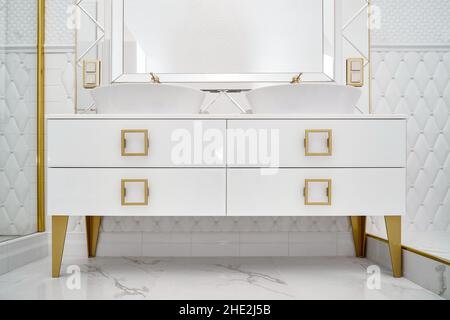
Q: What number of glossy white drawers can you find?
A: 4